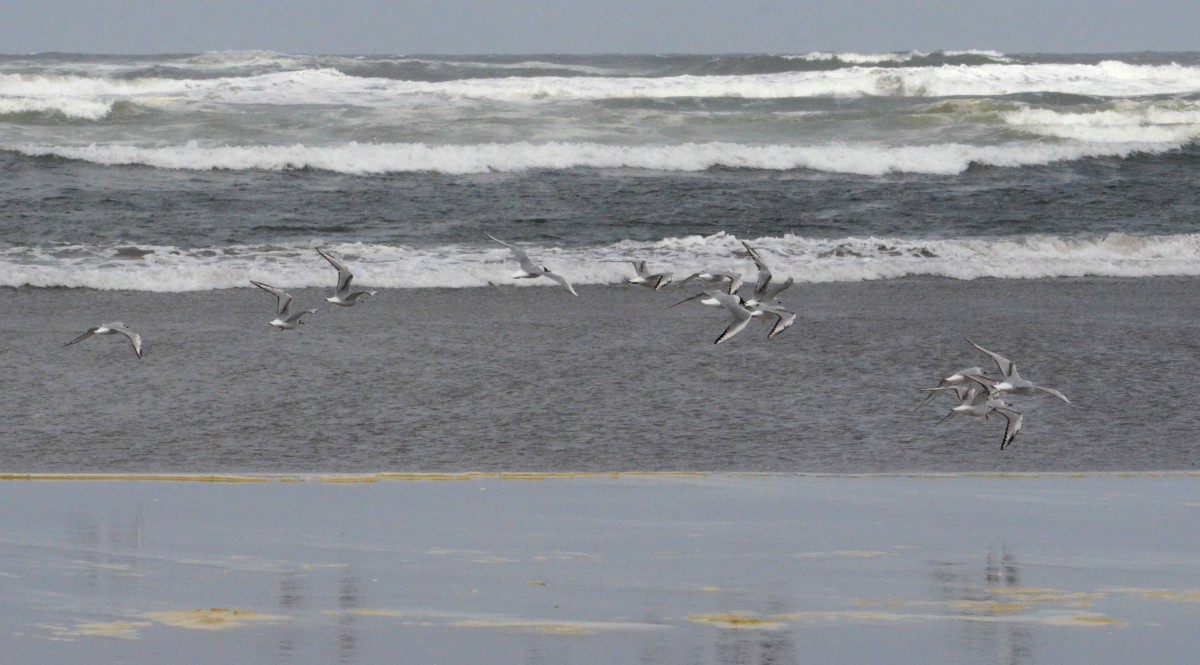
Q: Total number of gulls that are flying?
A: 13